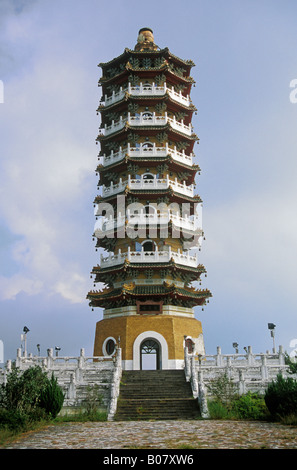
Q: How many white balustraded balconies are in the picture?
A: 6